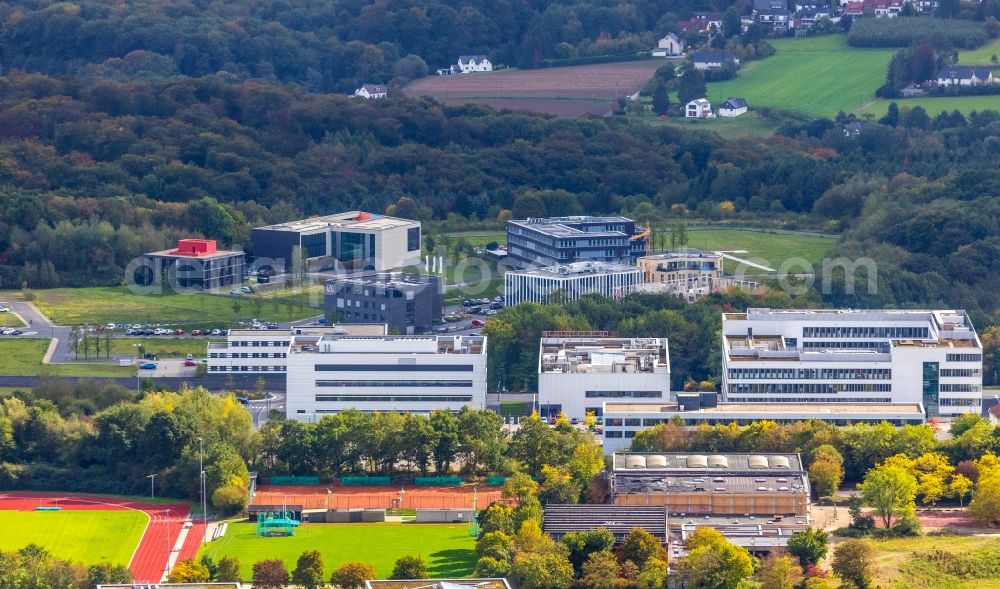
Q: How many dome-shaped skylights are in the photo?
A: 6